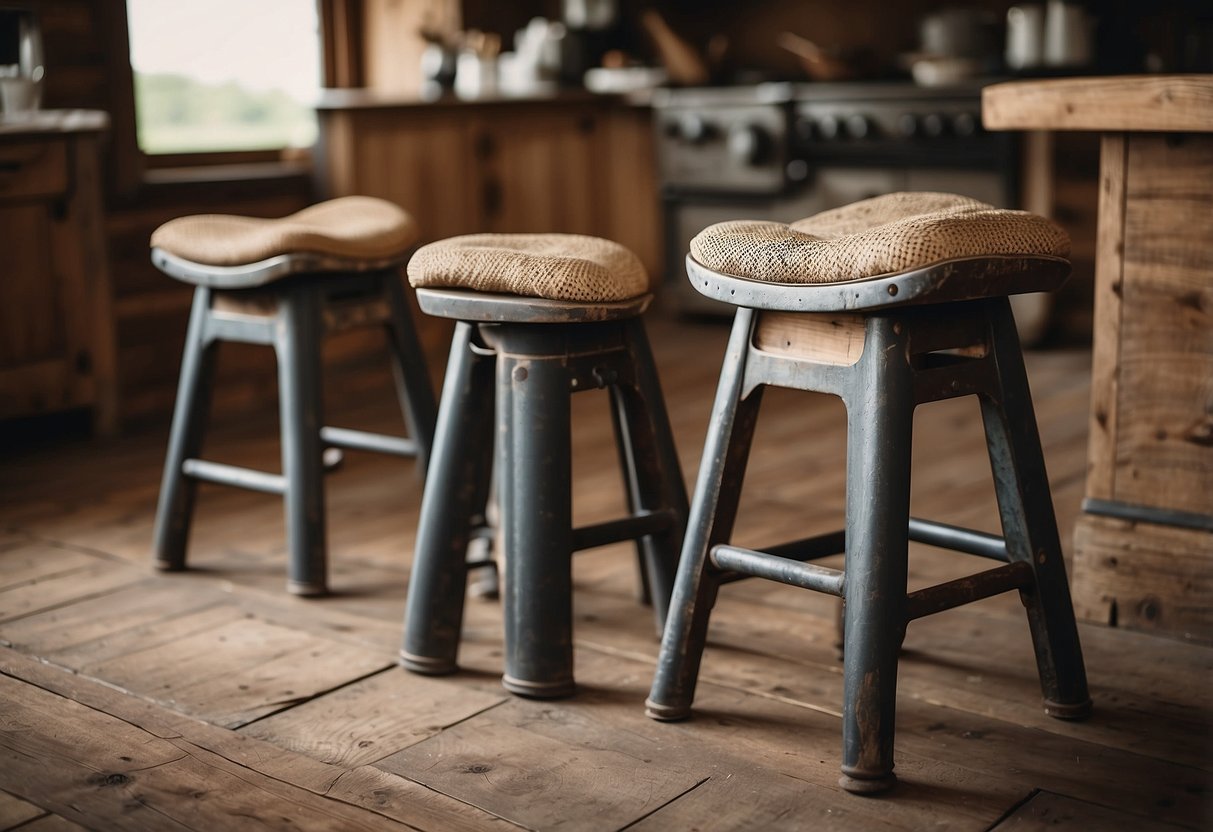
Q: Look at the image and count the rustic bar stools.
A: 3